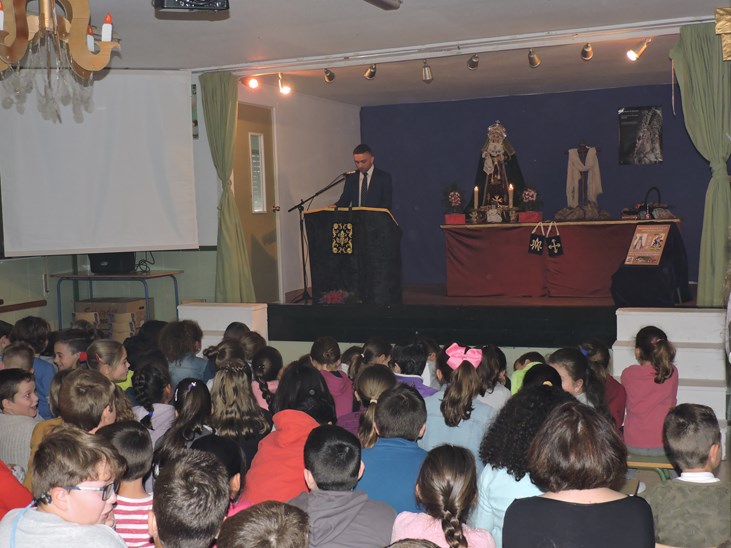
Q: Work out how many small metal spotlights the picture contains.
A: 9